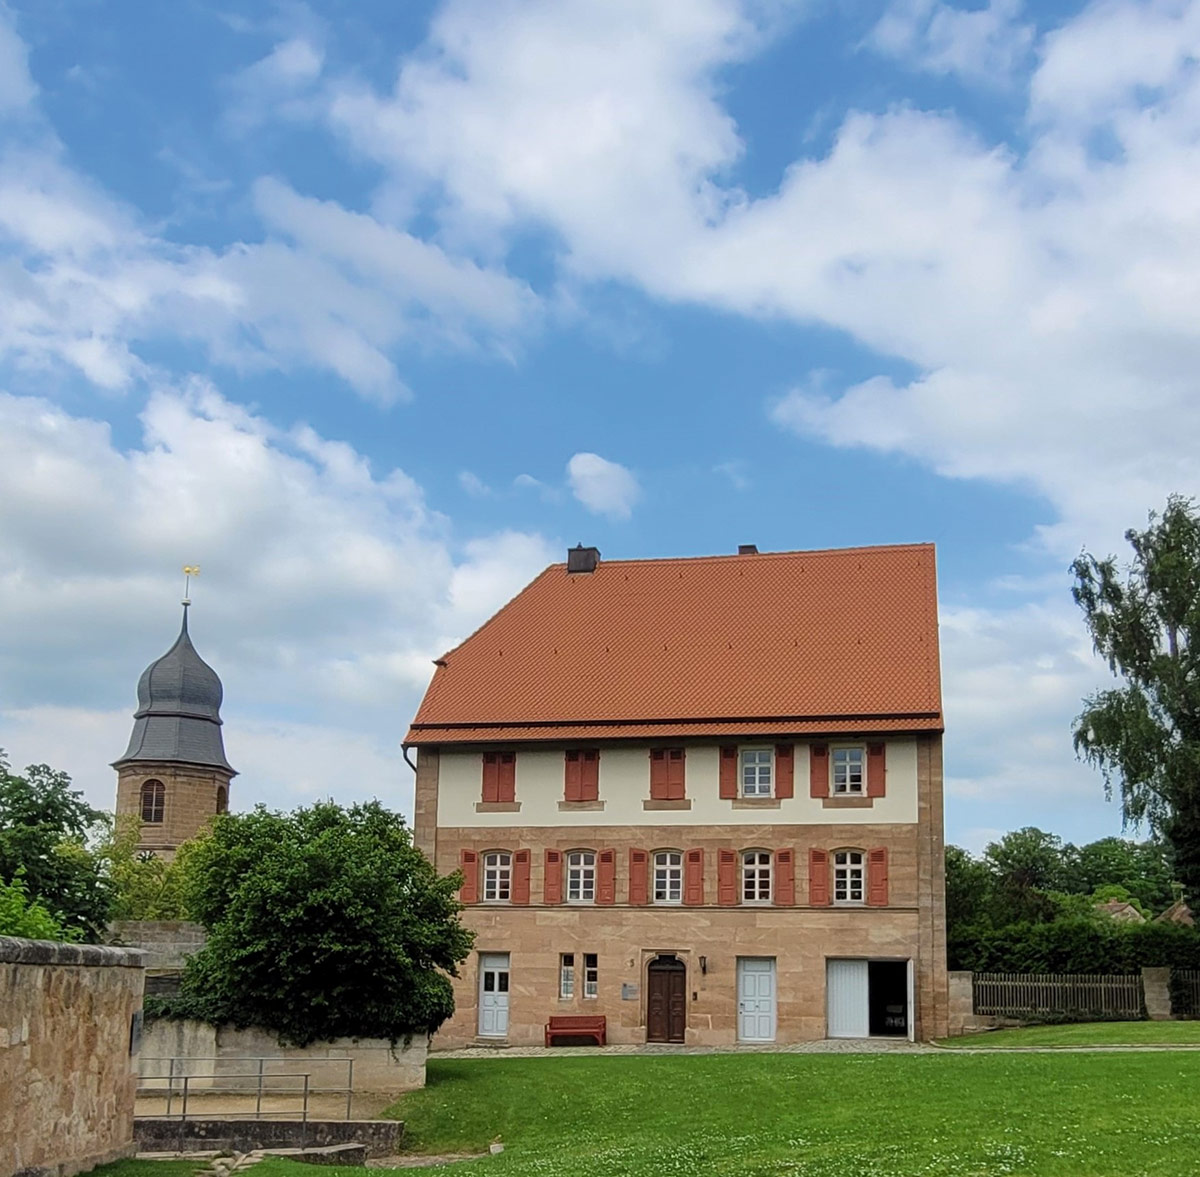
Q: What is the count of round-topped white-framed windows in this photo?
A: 5